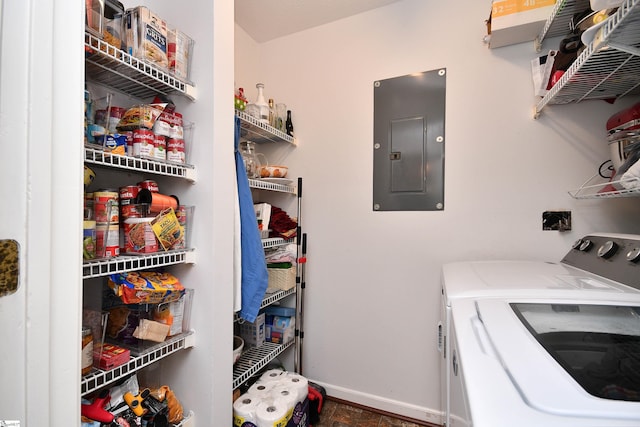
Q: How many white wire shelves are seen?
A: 13